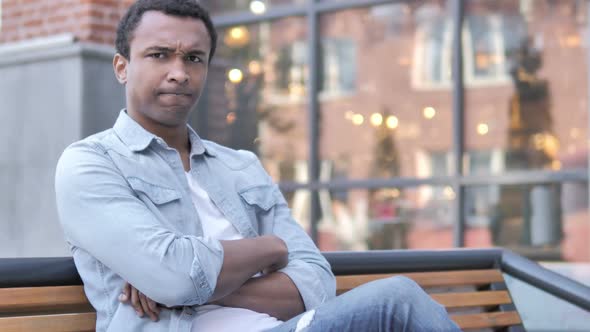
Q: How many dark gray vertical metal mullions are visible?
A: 2